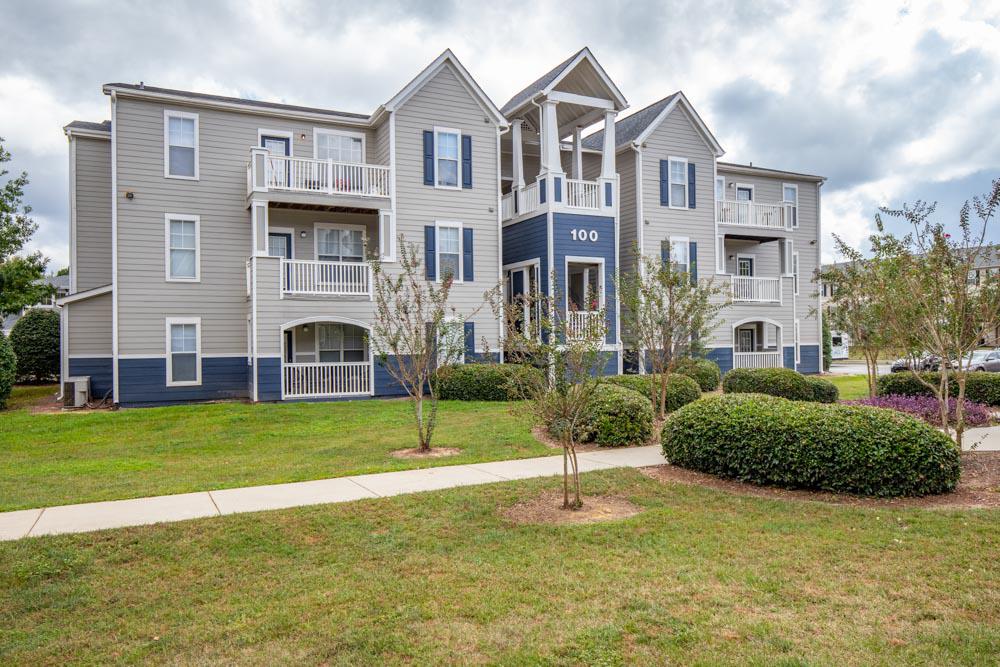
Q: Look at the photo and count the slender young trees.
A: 5